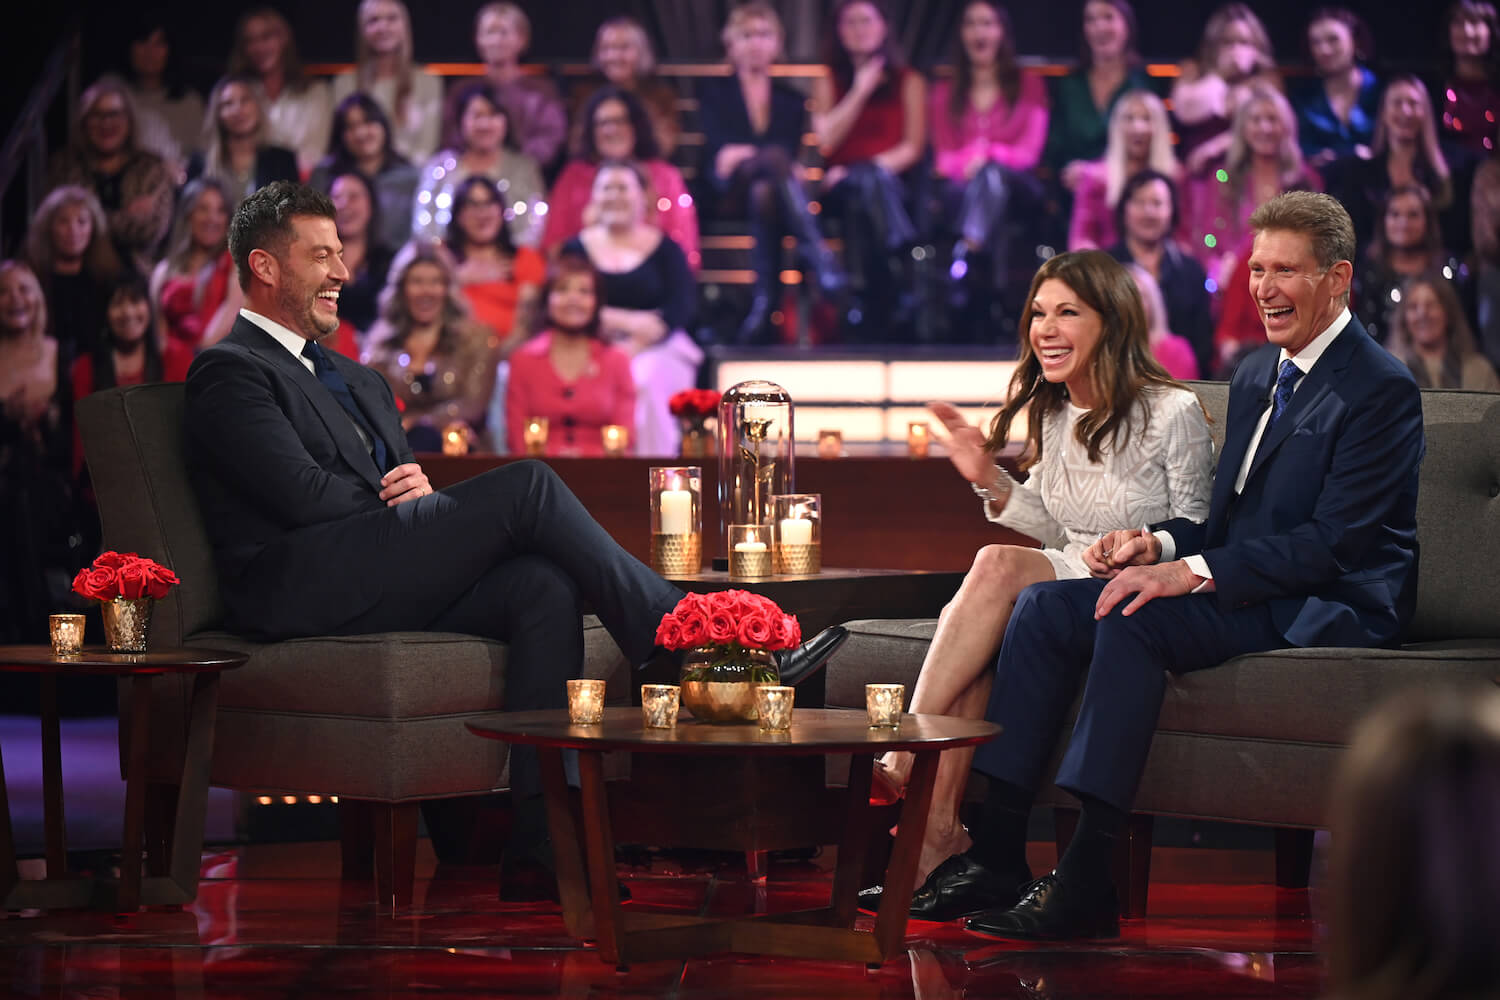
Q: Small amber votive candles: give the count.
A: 10